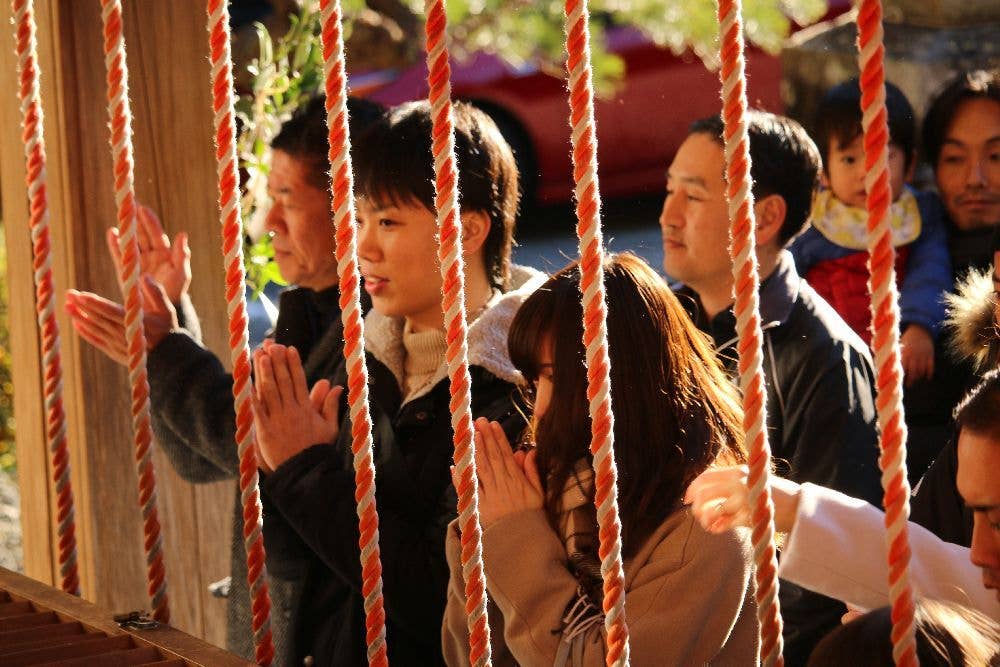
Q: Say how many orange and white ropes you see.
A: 8